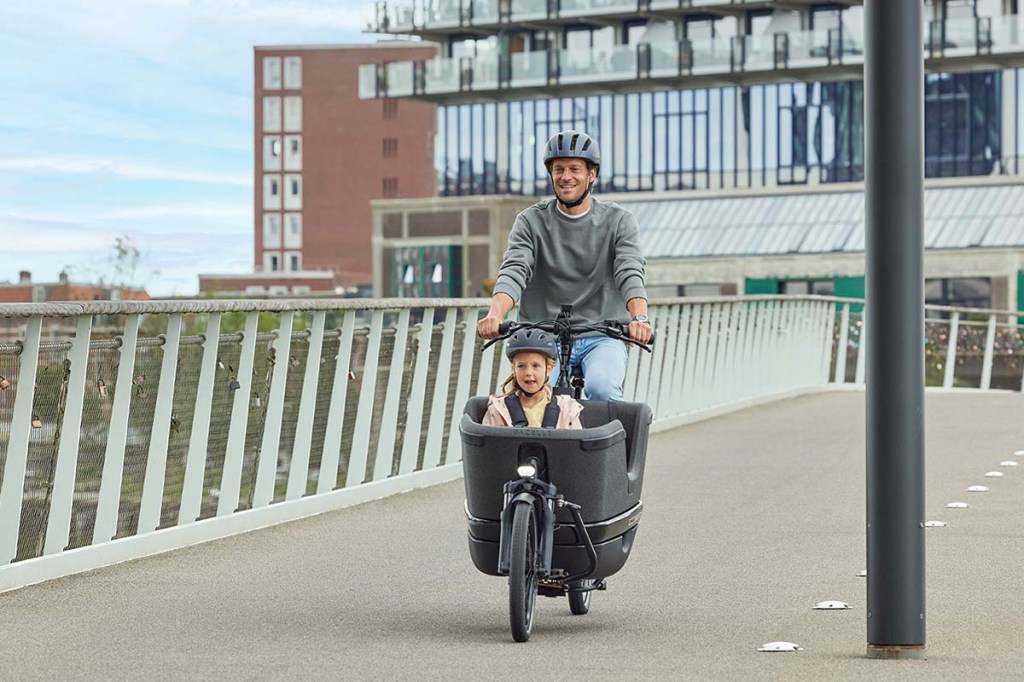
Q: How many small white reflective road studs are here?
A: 9